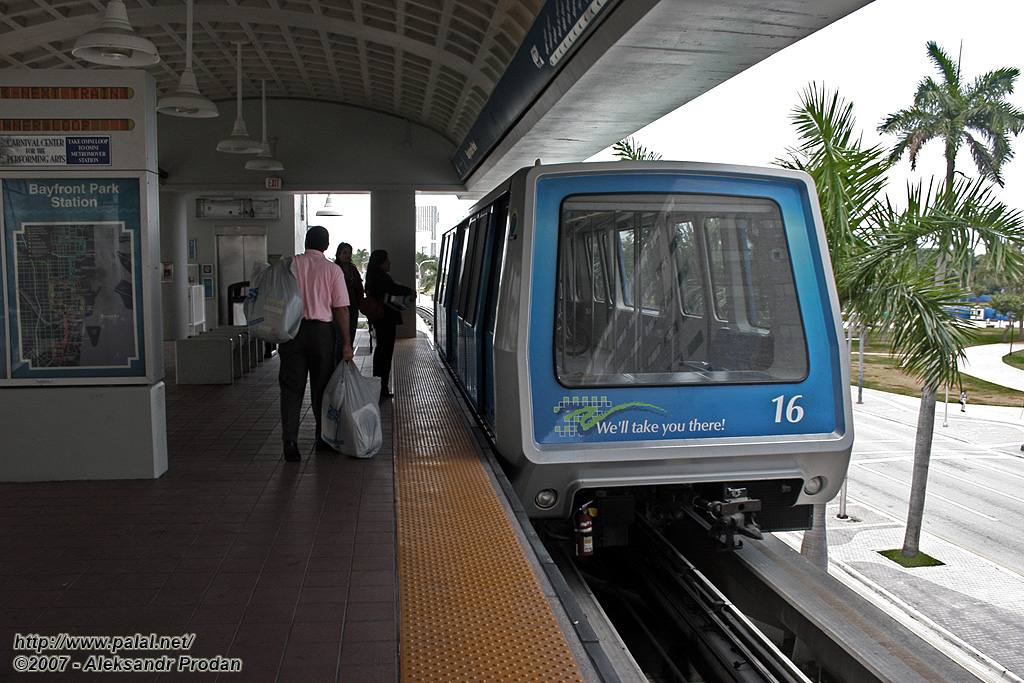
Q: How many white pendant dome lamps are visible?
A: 5